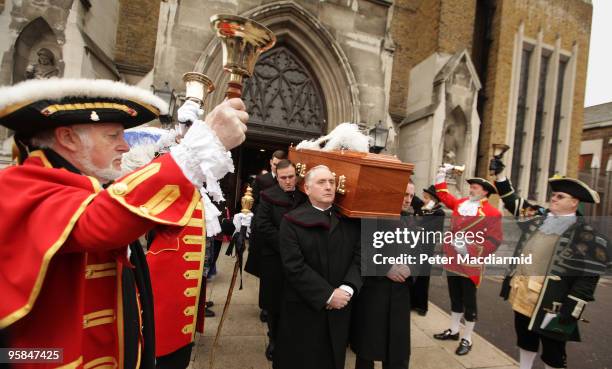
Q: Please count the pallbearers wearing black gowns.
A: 4